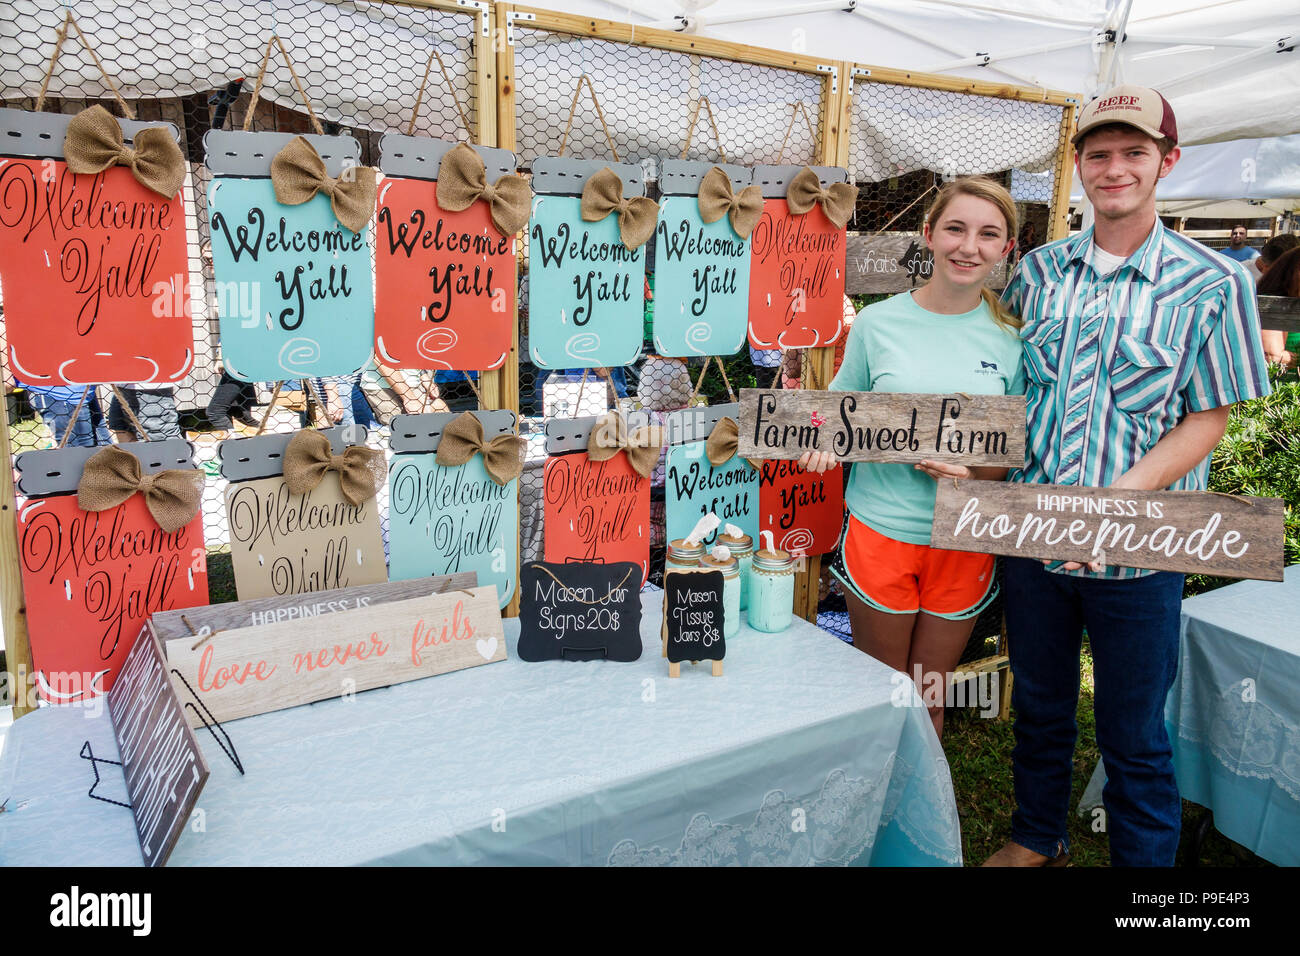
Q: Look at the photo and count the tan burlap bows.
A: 11